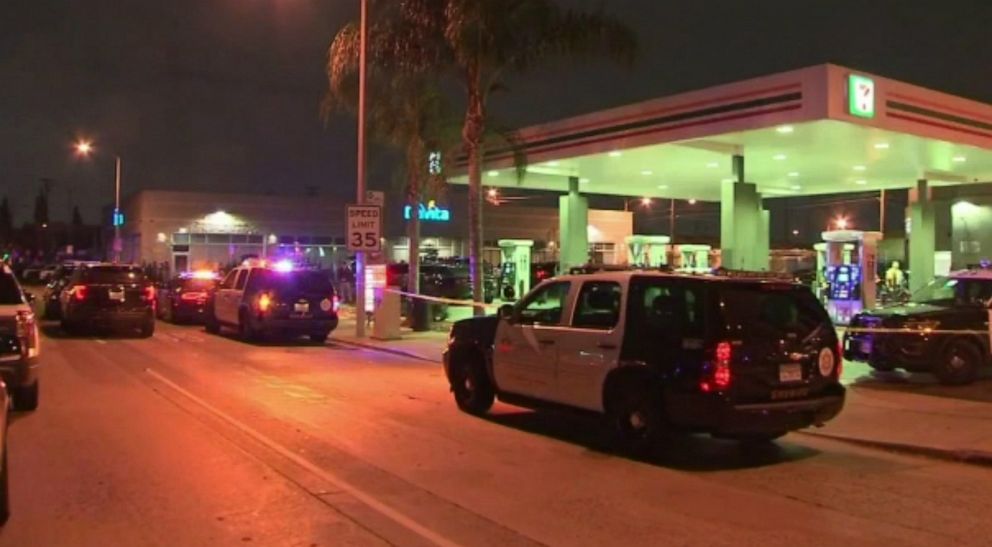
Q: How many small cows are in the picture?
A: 0